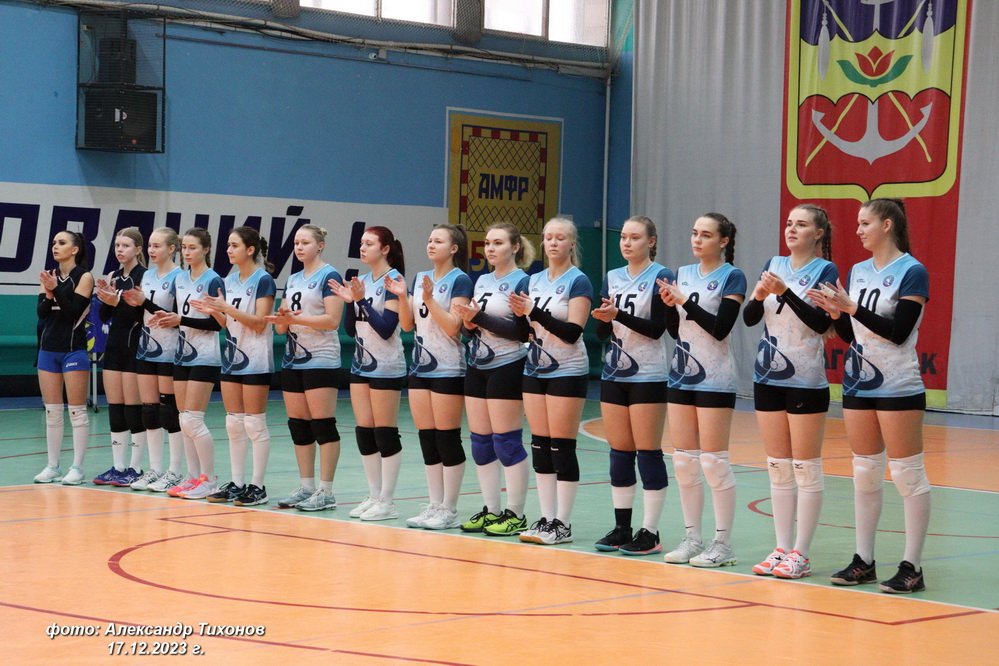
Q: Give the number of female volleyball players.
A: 14